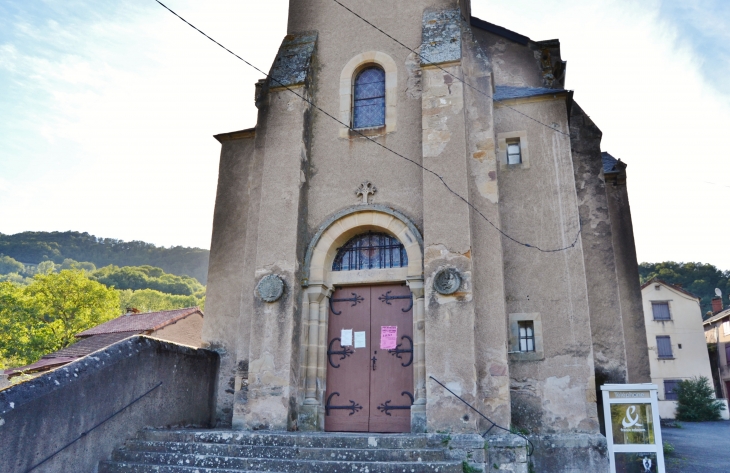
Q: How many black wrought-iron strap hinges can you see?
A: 6